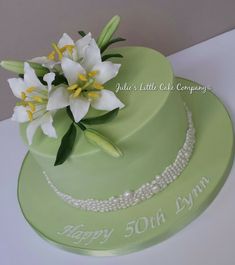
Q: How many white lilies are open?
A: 3